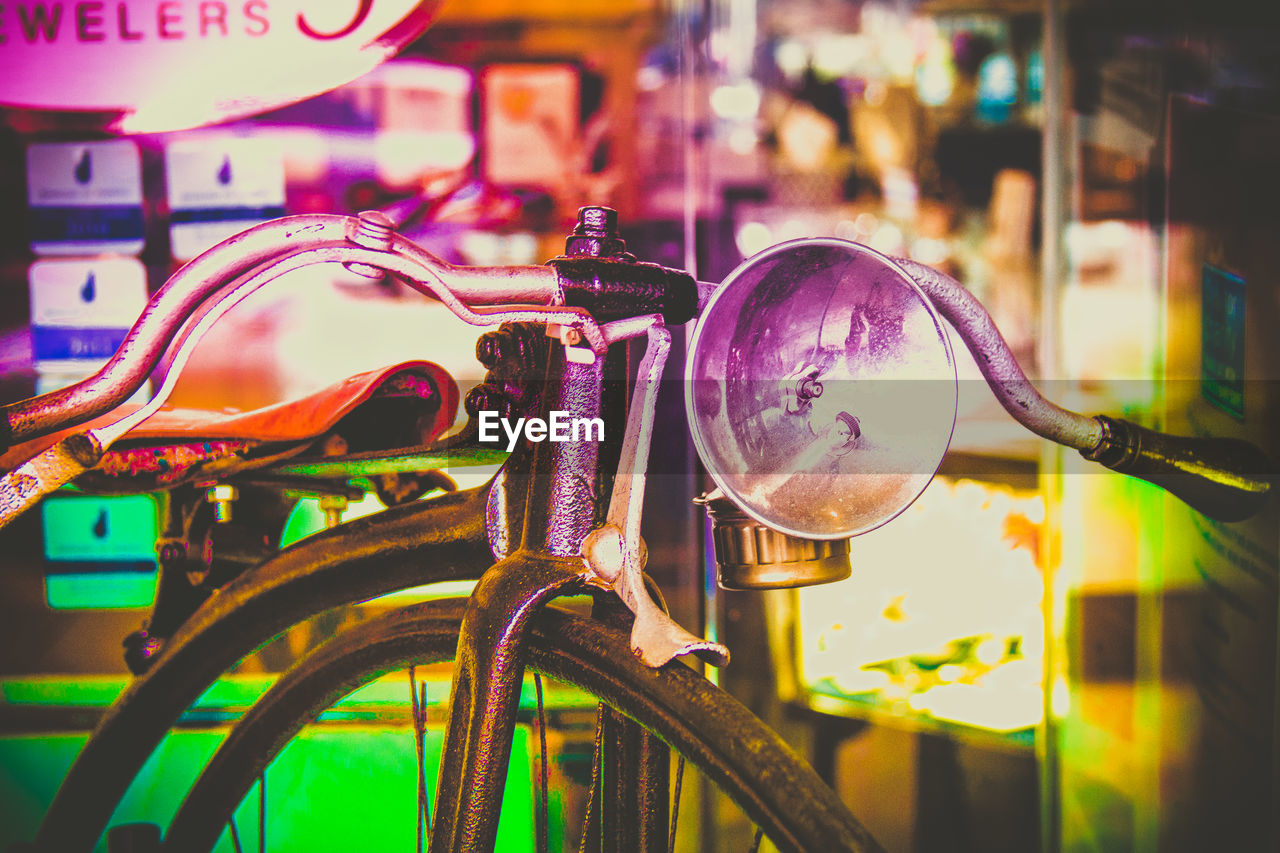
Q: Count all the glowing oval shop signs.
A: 1